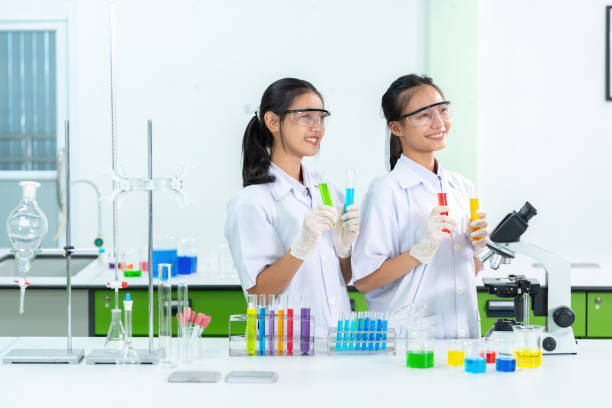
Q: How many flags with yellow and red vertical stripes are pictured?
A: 0